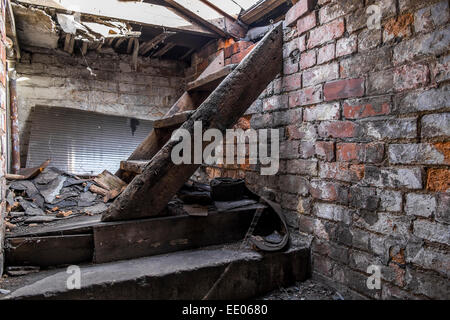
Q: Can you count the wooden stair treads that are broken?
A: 0